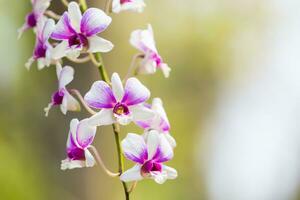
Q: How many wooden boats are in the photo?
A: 0